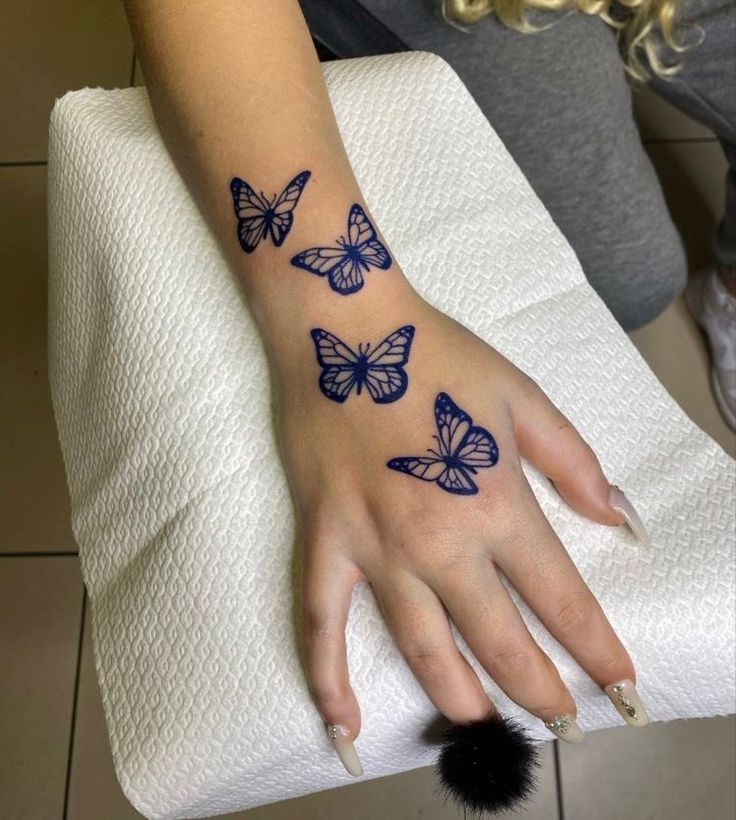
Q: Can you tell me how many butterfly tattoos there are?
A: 4